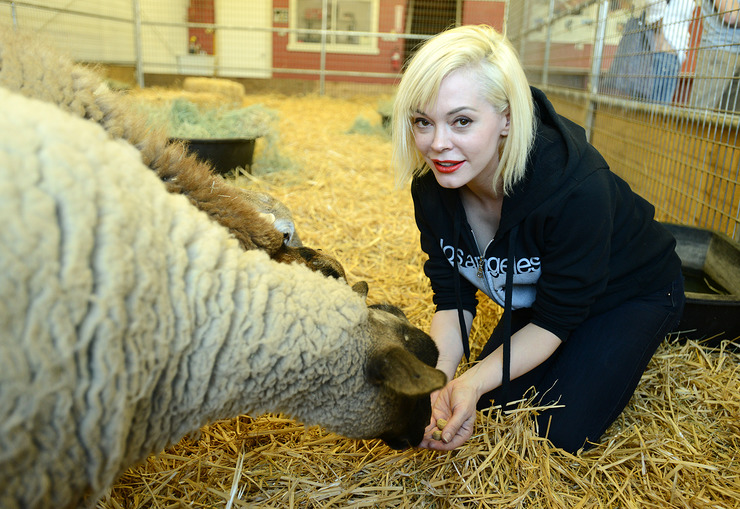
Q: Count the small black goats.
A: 0